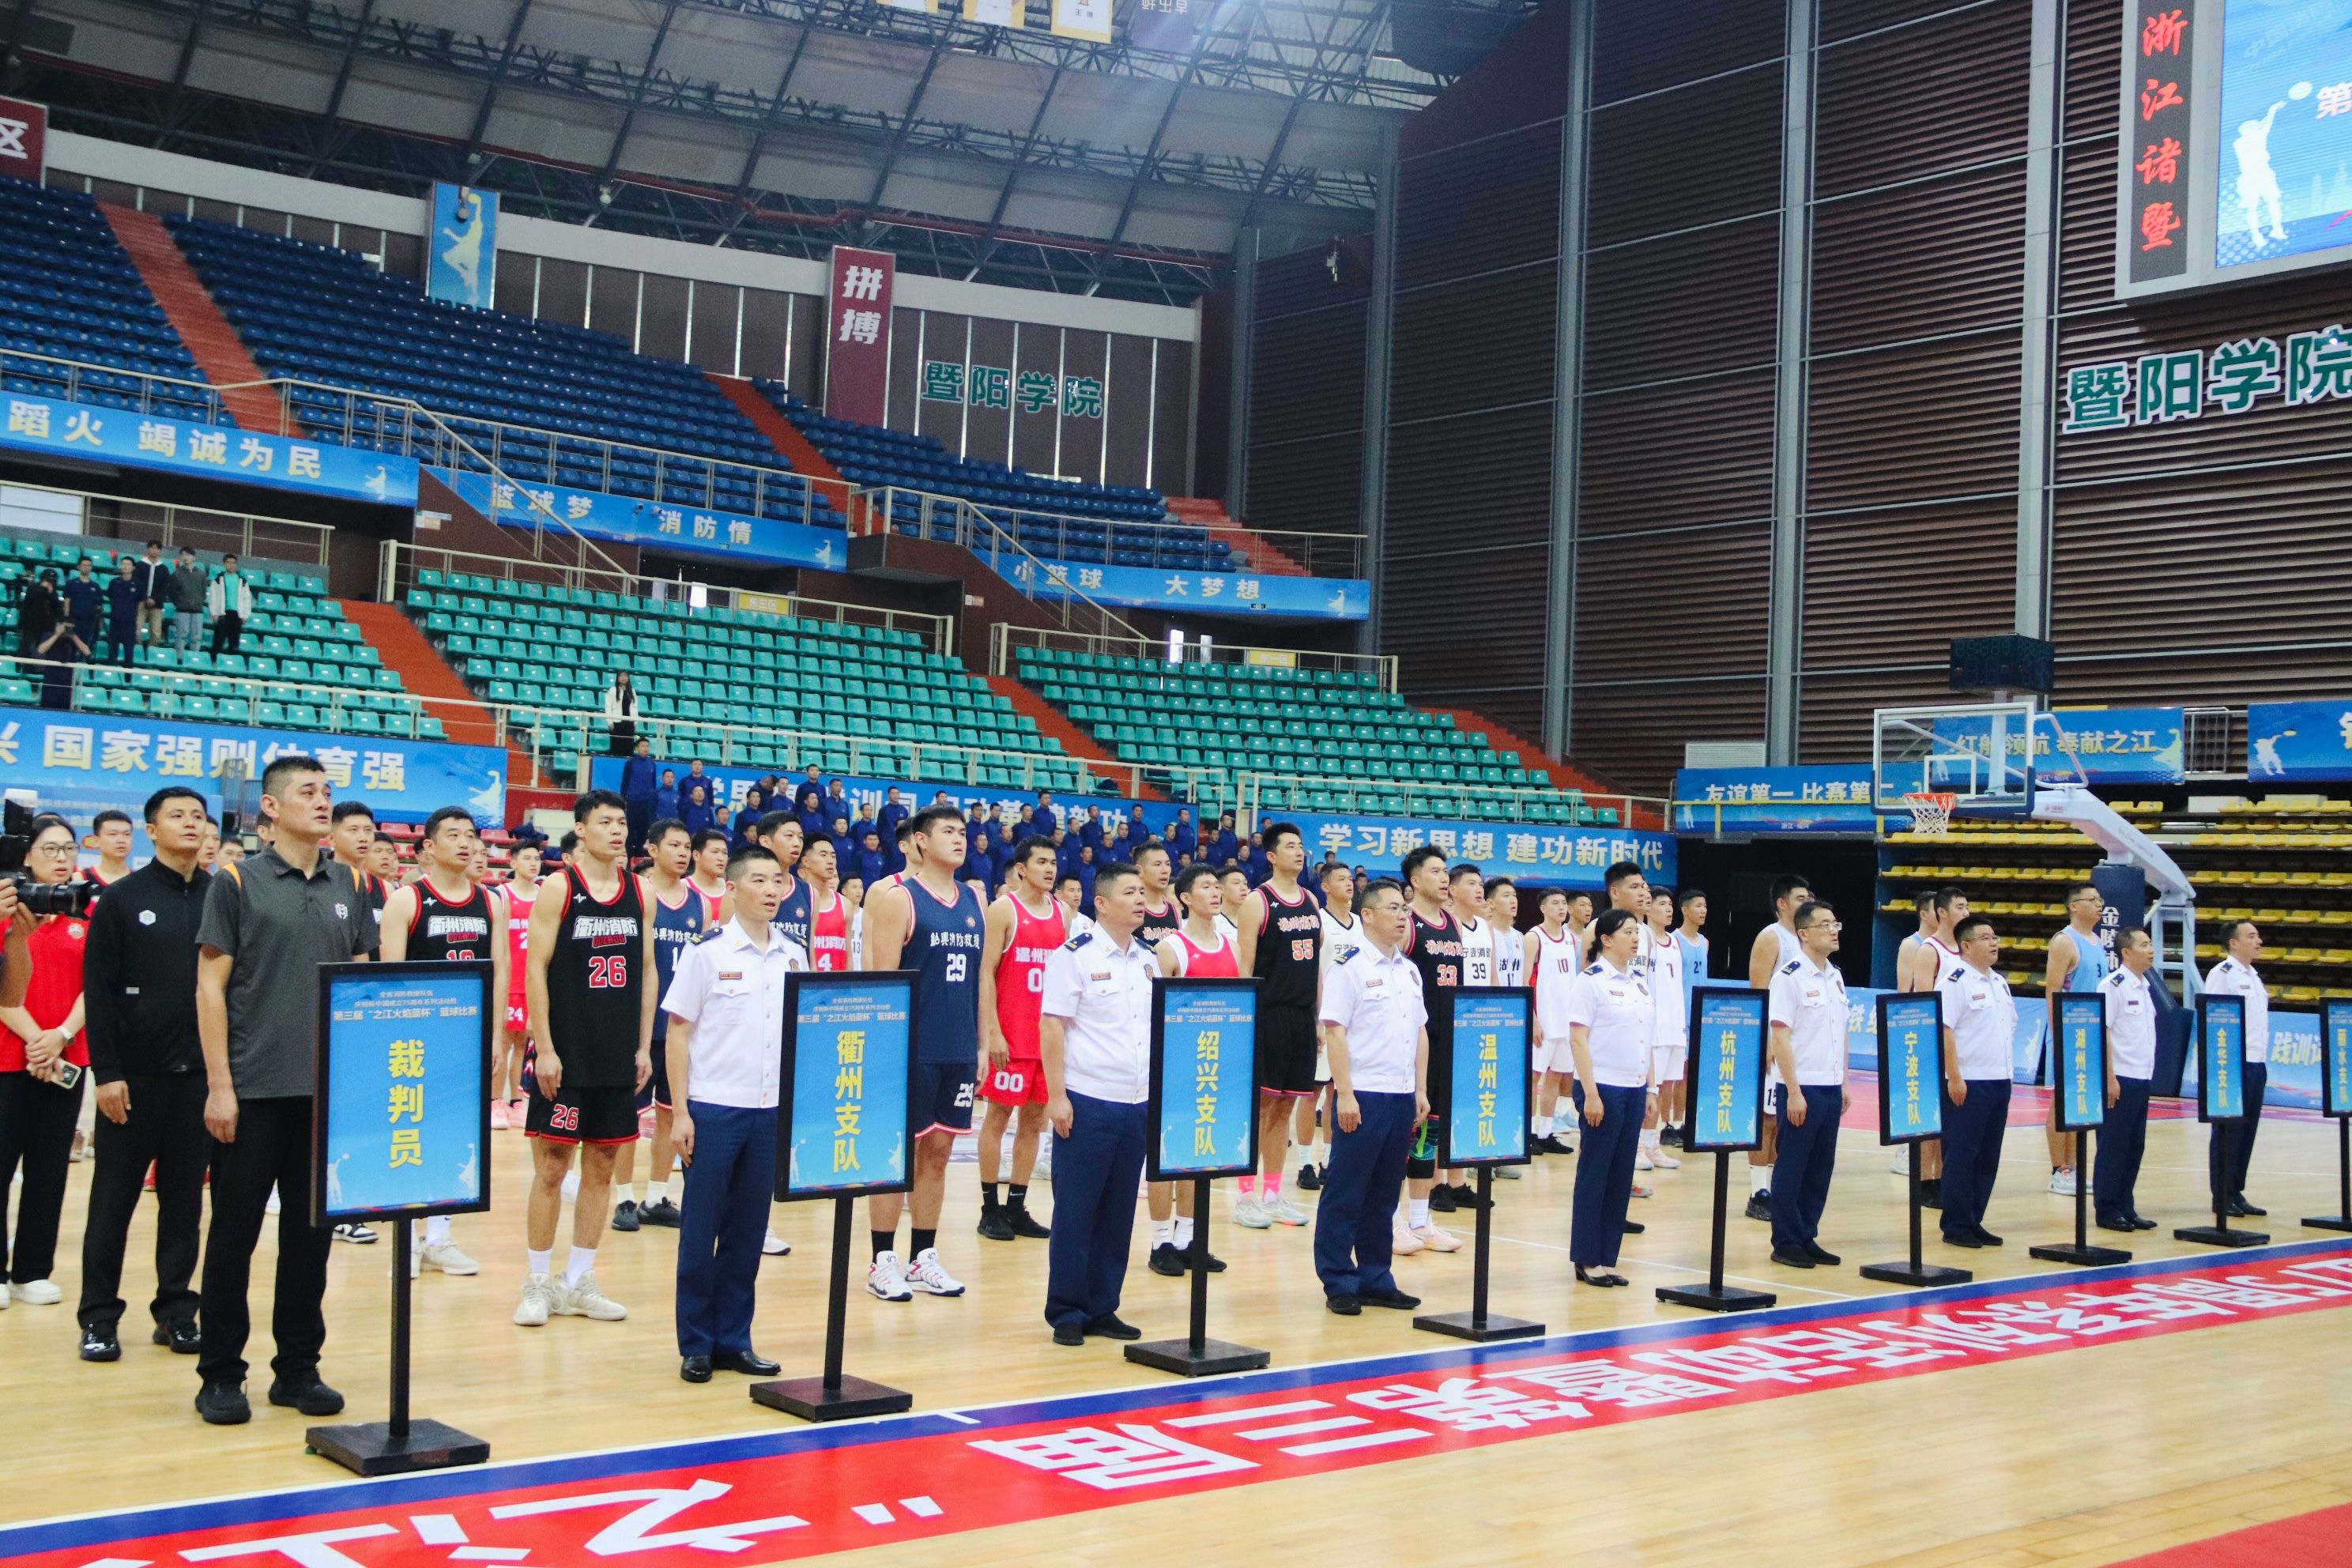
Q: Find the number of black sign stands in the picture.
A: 9